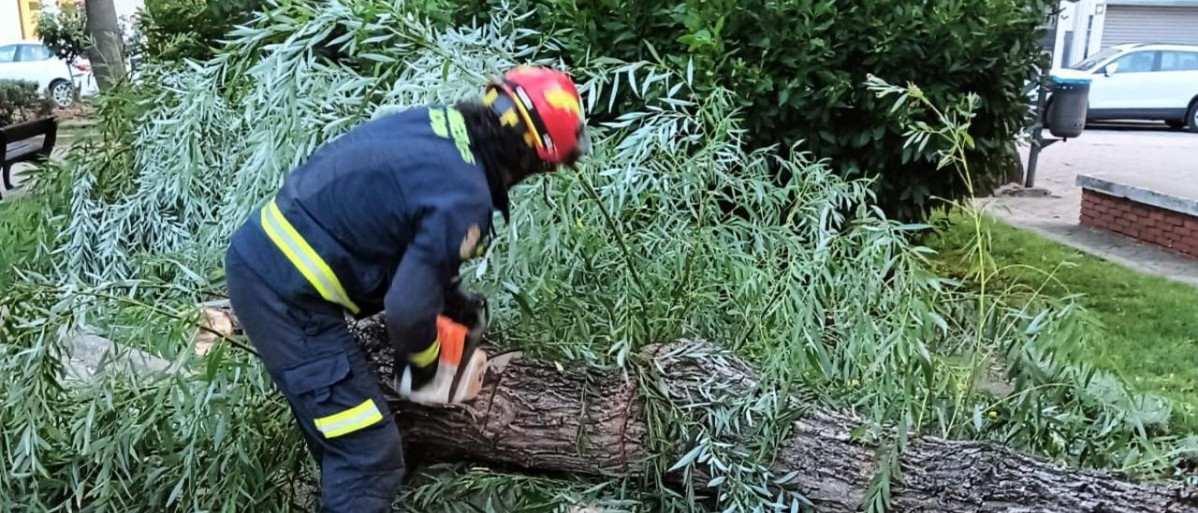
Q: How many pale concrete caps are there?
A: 1